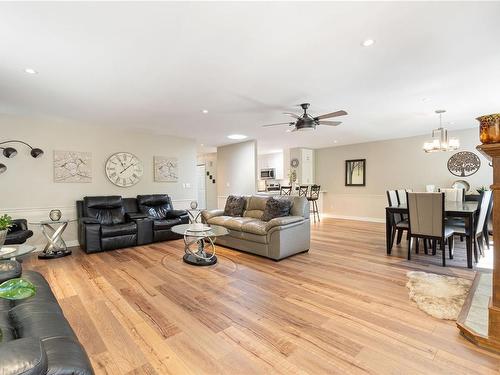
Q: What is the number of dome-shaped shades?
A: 3